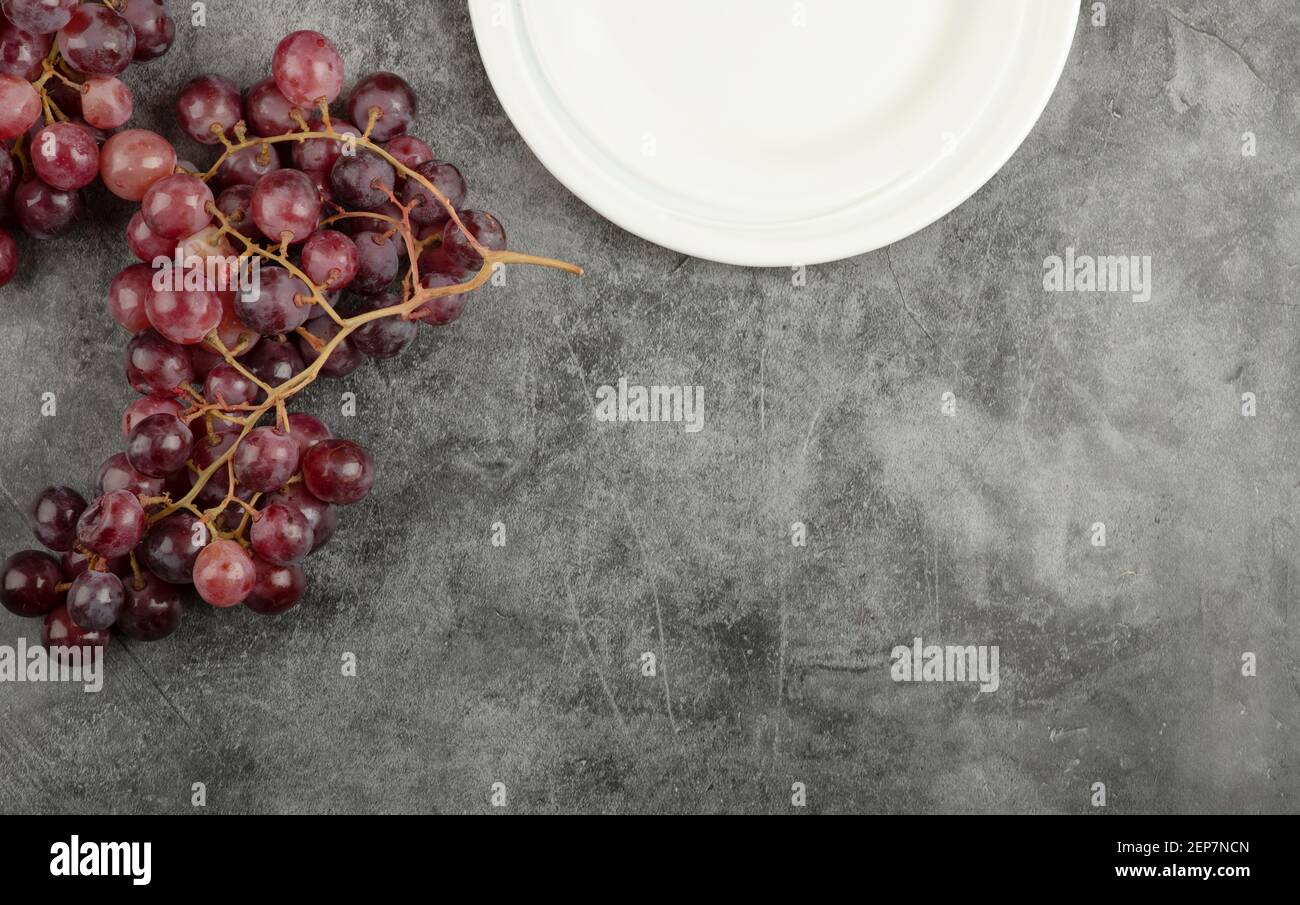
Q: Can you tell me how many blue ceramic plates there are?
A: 0